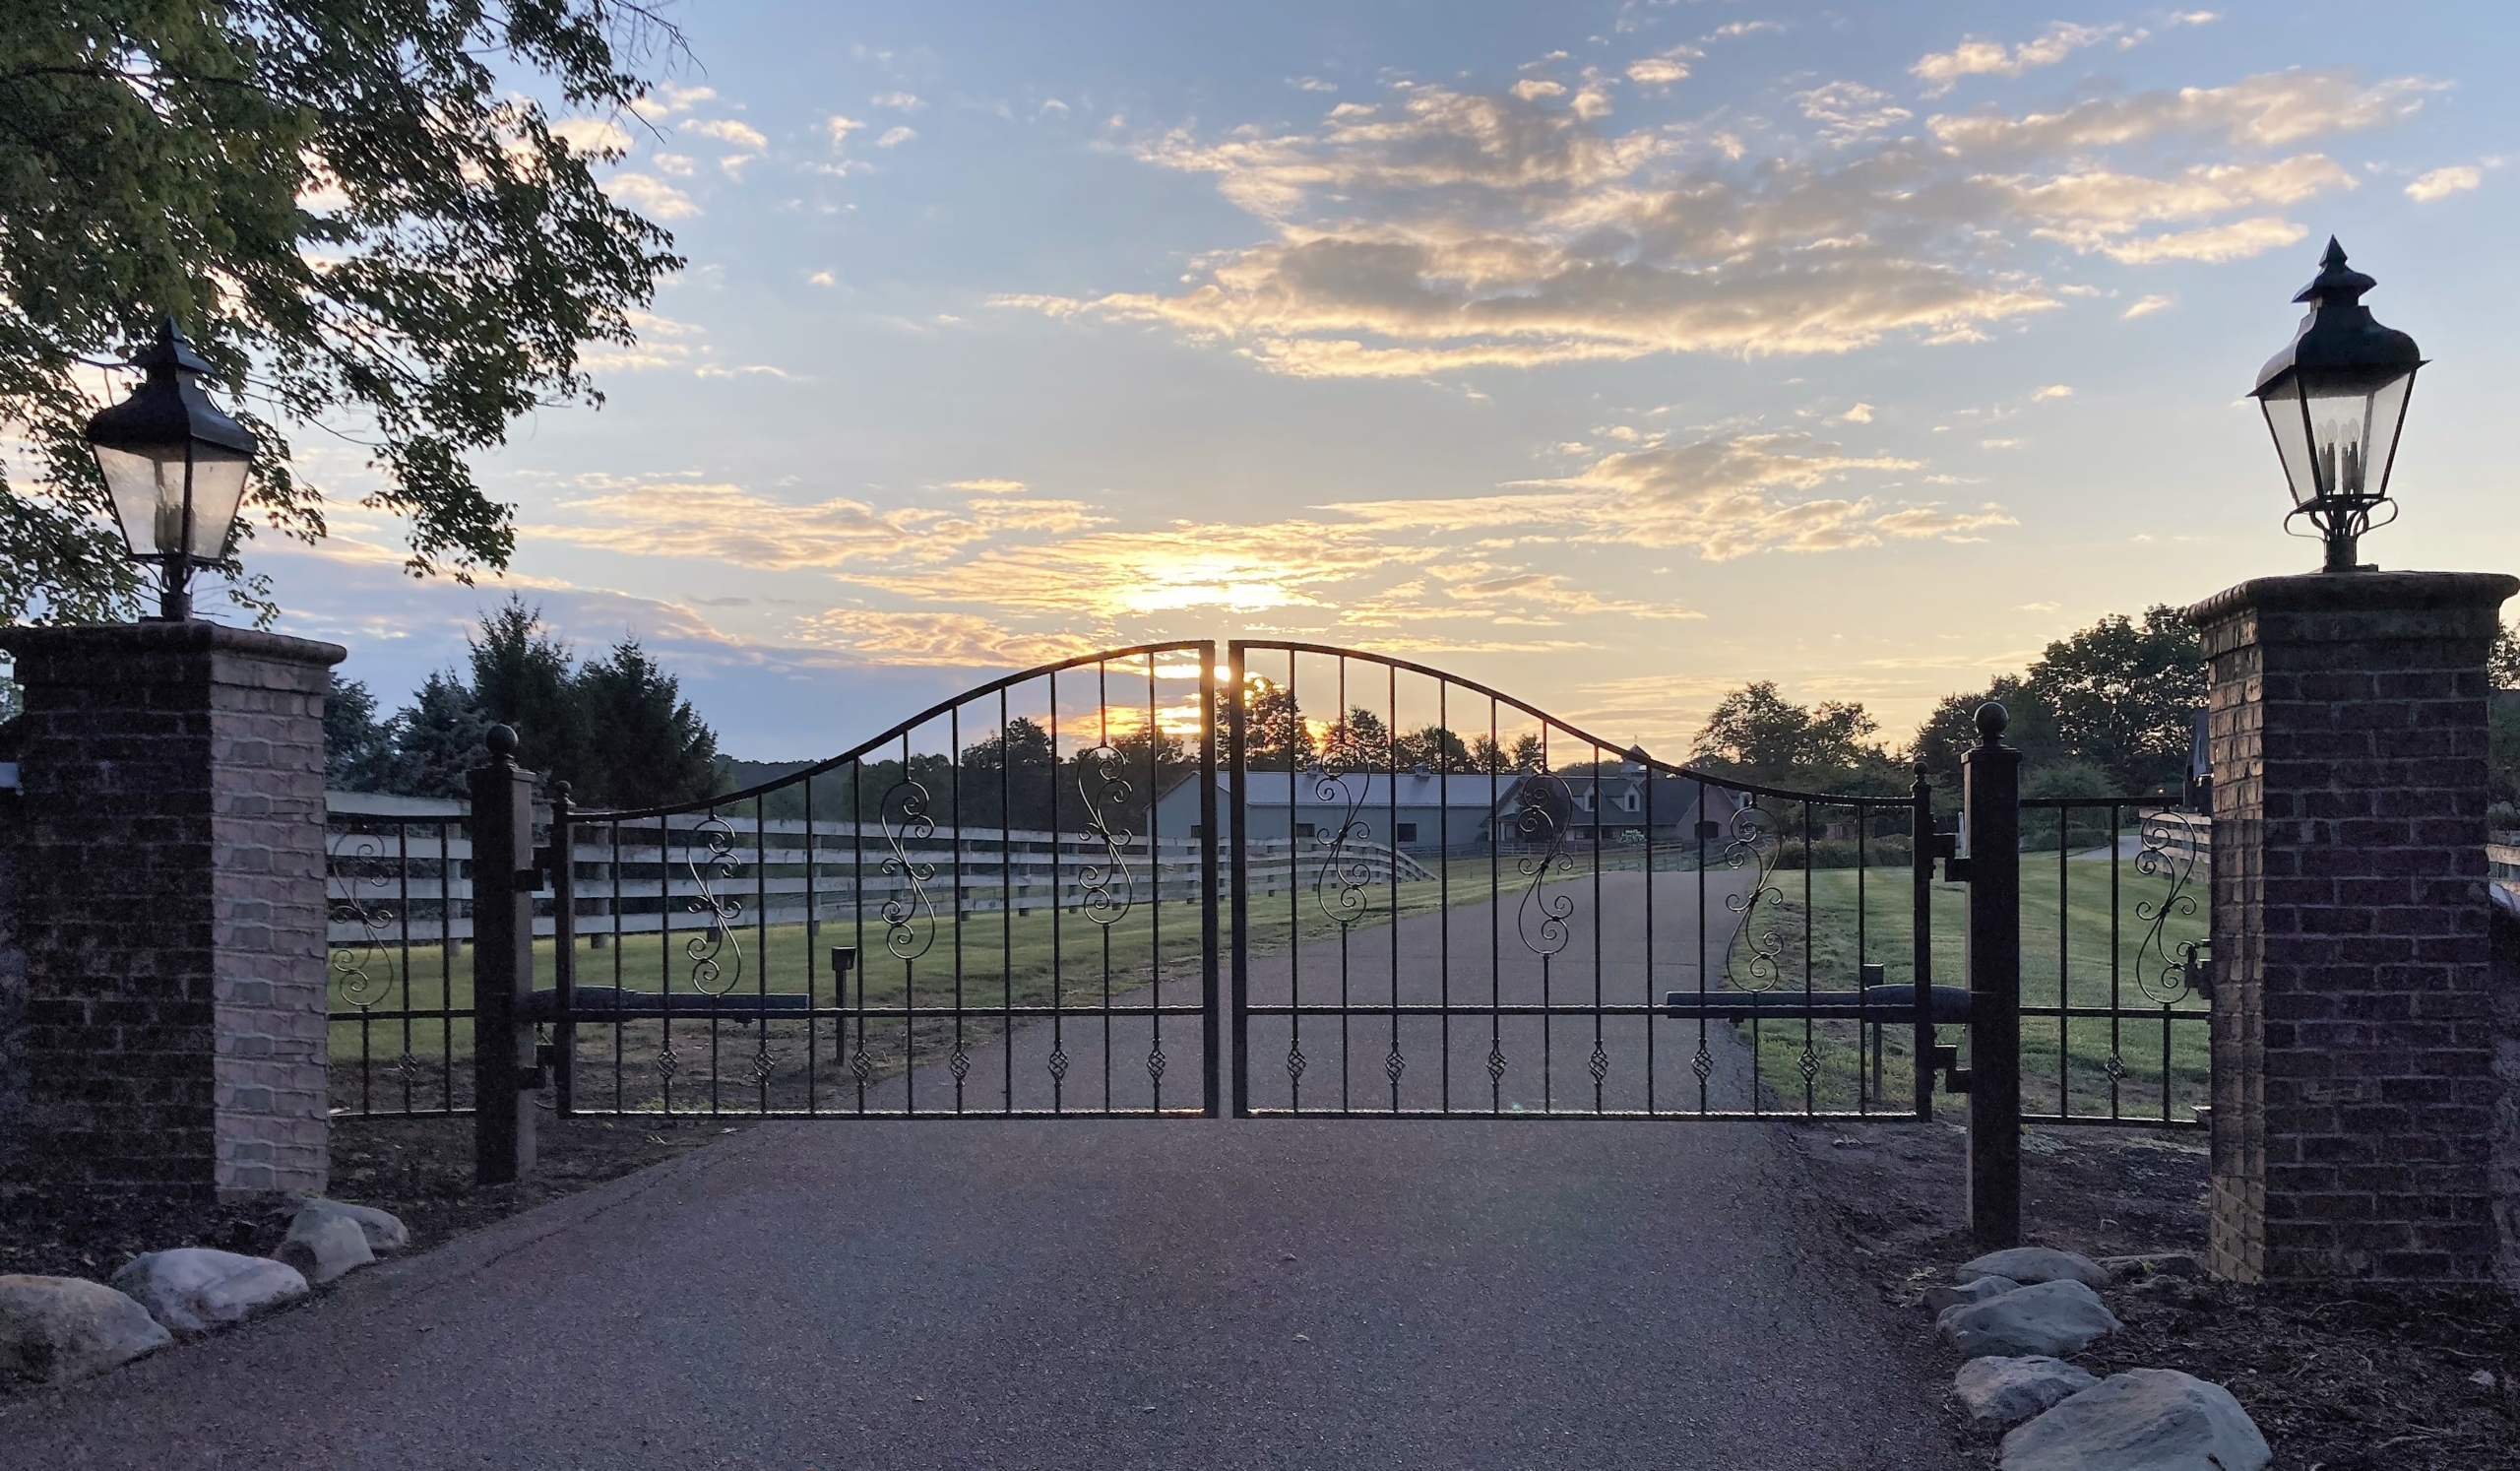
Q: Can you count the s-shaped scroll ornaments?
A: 8